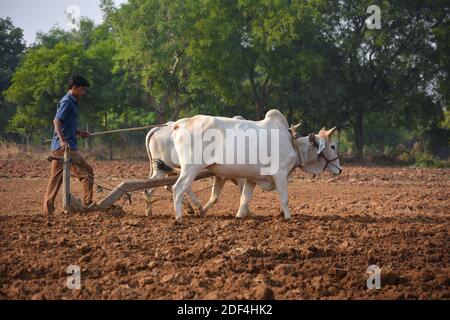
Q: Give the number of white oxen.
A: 2